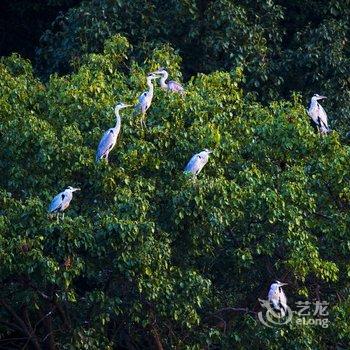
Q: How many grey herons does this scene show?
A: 7